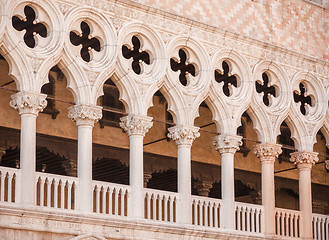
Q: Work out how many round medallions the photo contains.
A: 7